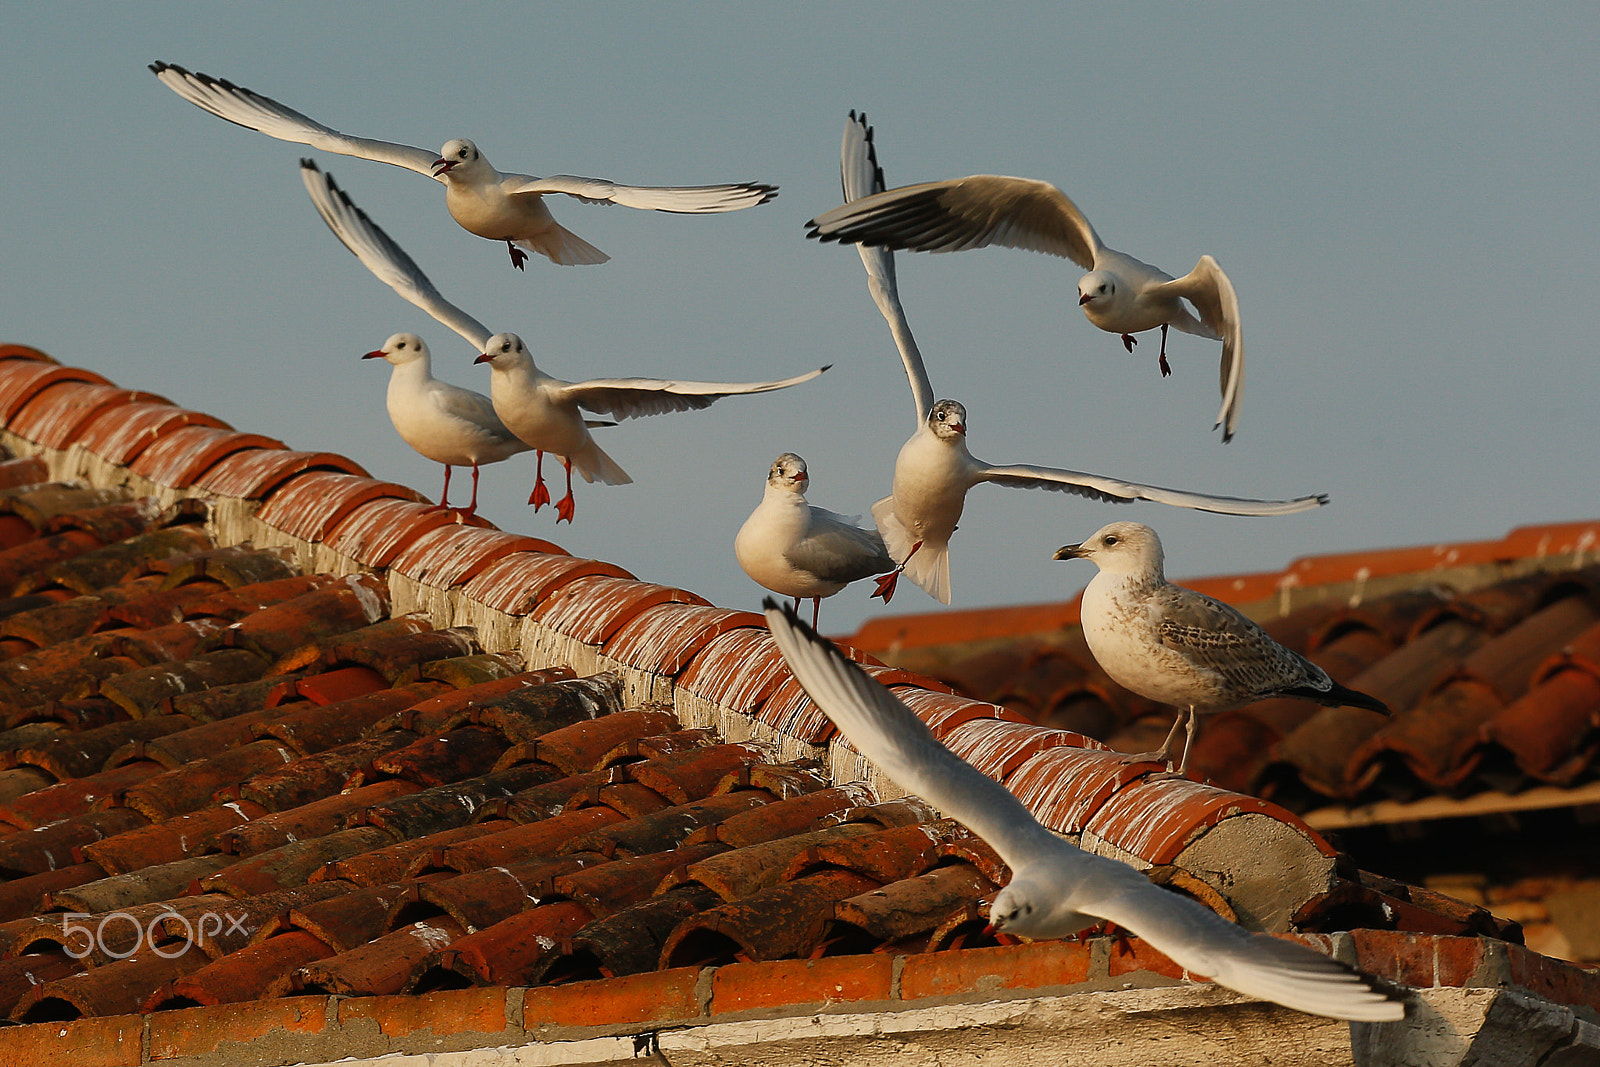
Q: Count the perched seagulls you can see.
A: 3